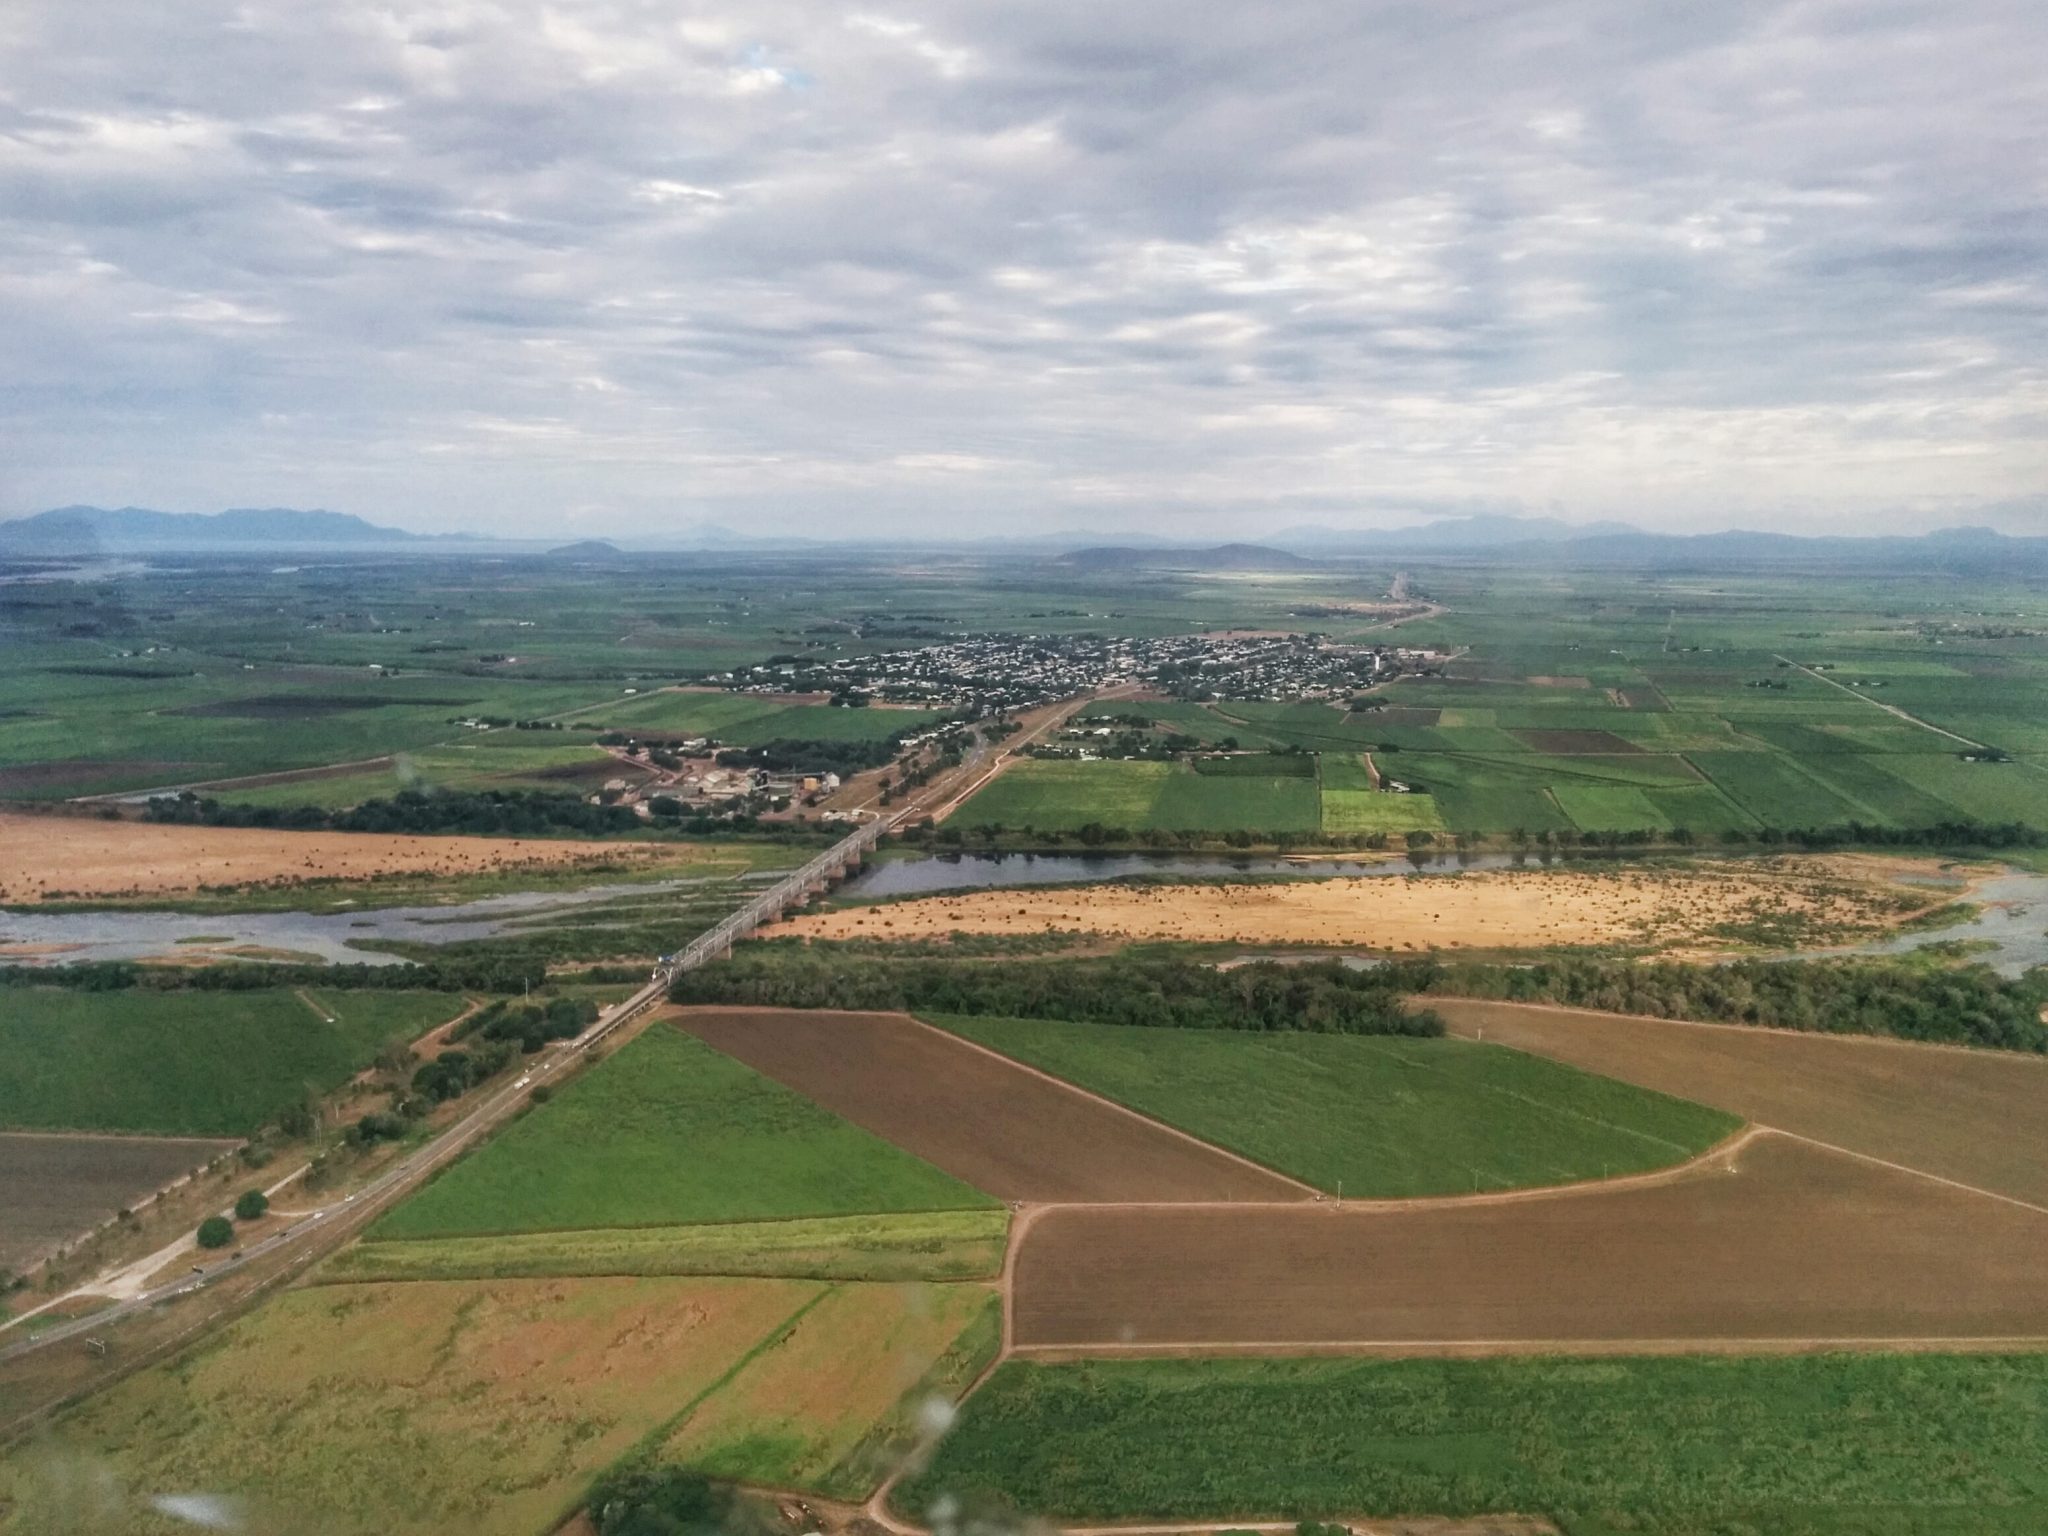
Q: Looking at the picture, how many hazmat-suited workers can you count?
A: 0